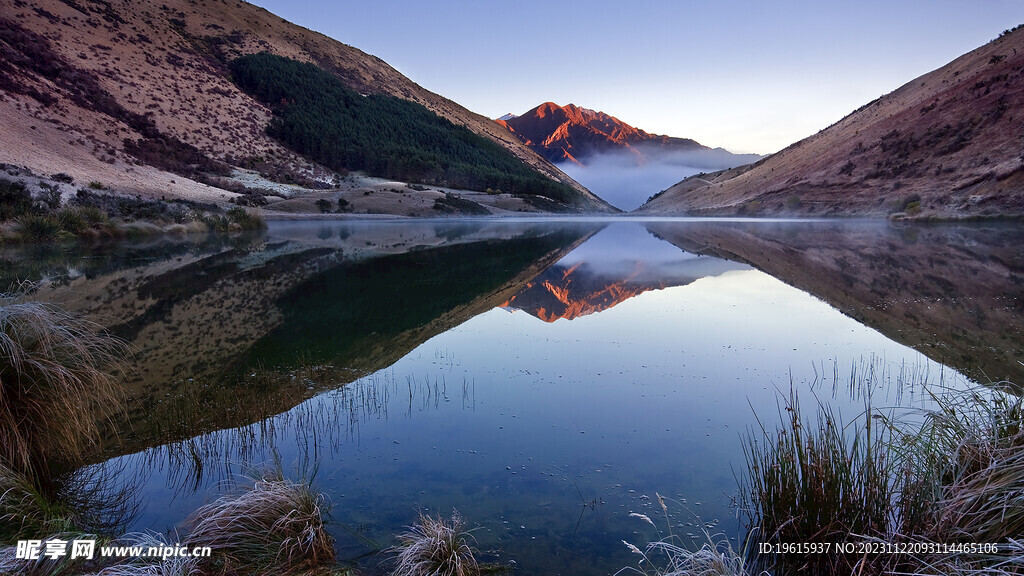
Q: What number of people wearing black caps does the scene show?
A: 0